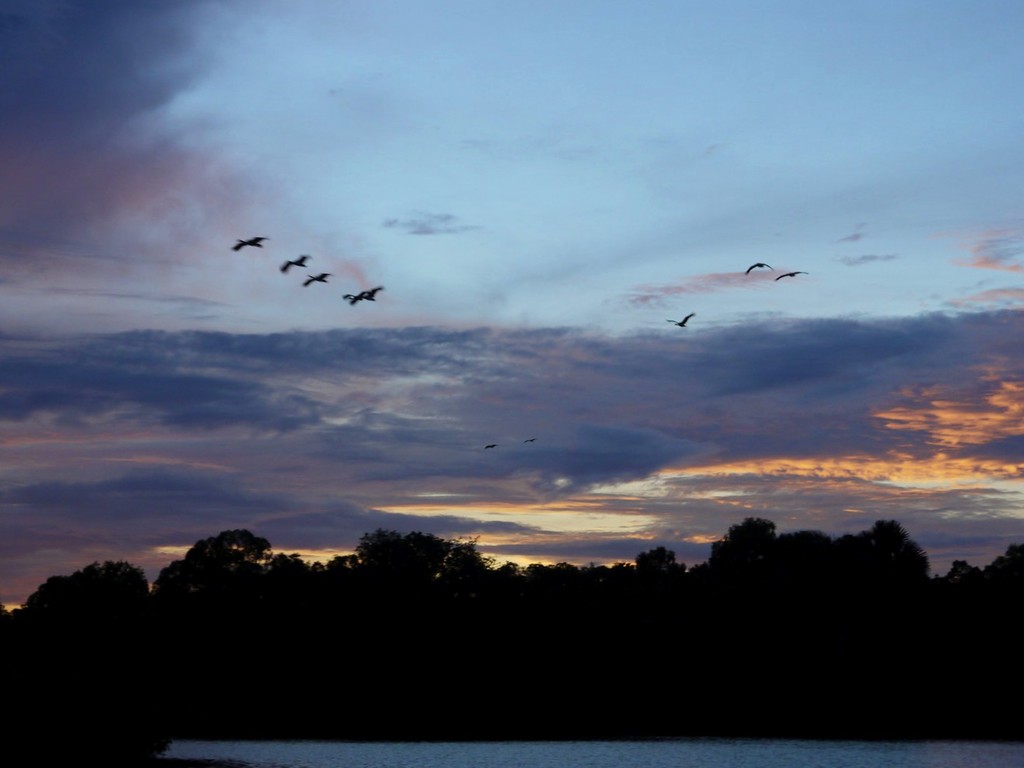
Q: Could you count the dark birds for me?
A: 10